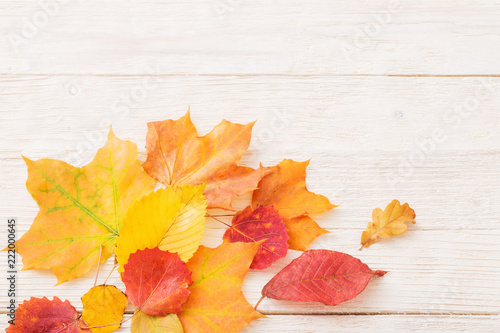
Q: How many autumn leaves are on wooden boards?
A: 12